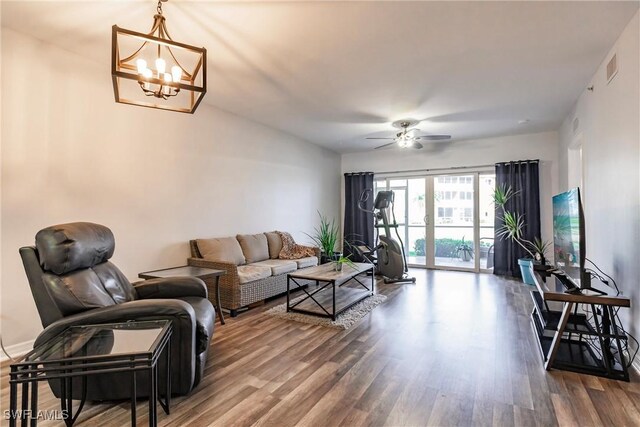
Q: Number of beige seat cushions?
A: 3